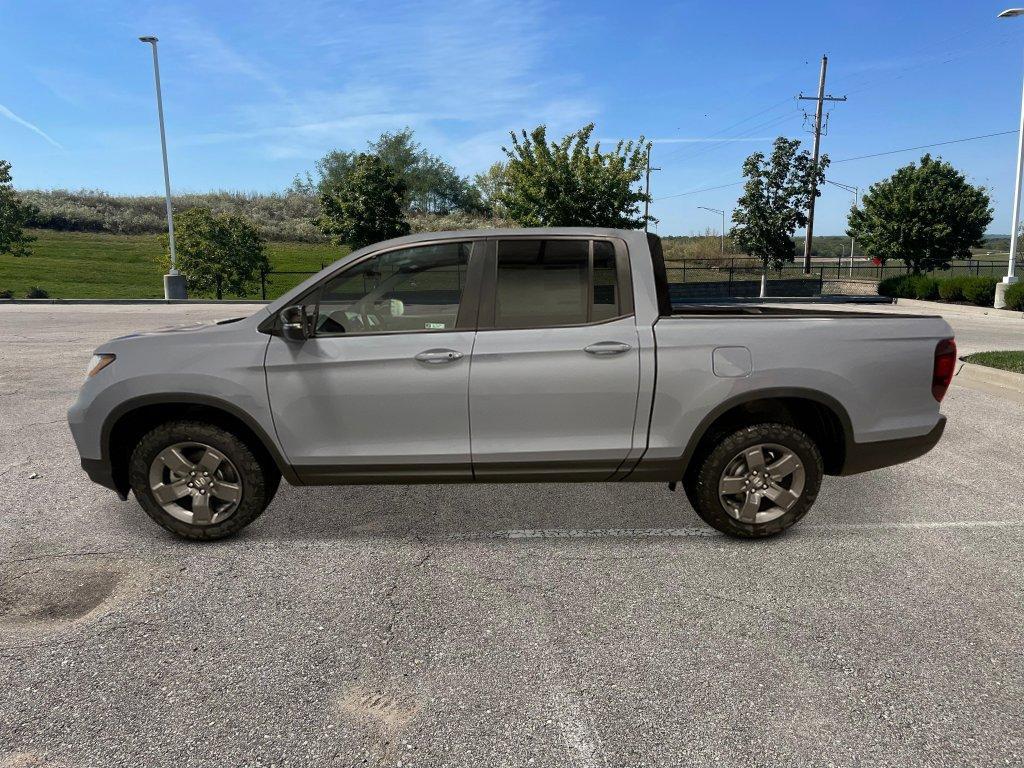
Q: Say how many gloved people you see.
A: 0